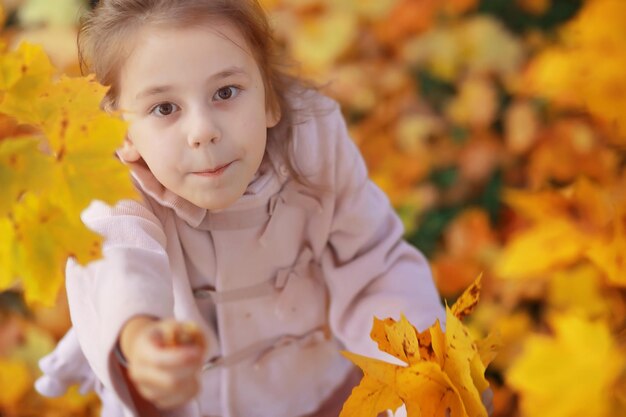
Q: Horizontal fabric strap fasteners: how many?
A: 3